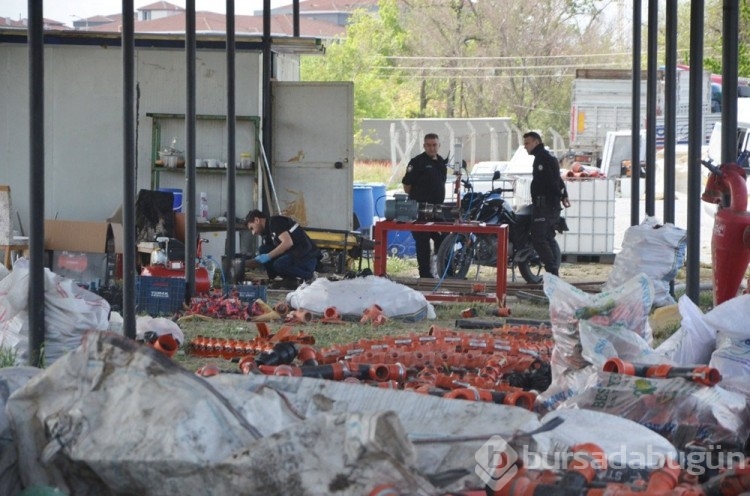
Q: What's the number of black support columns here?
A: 11